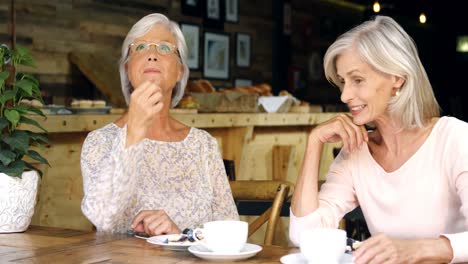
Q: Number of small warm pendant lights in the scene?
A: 2